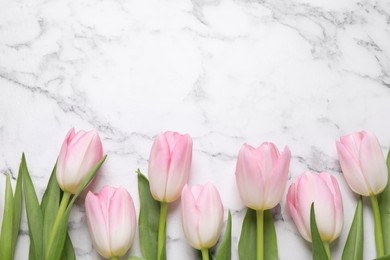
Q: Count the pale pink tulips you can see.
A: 7